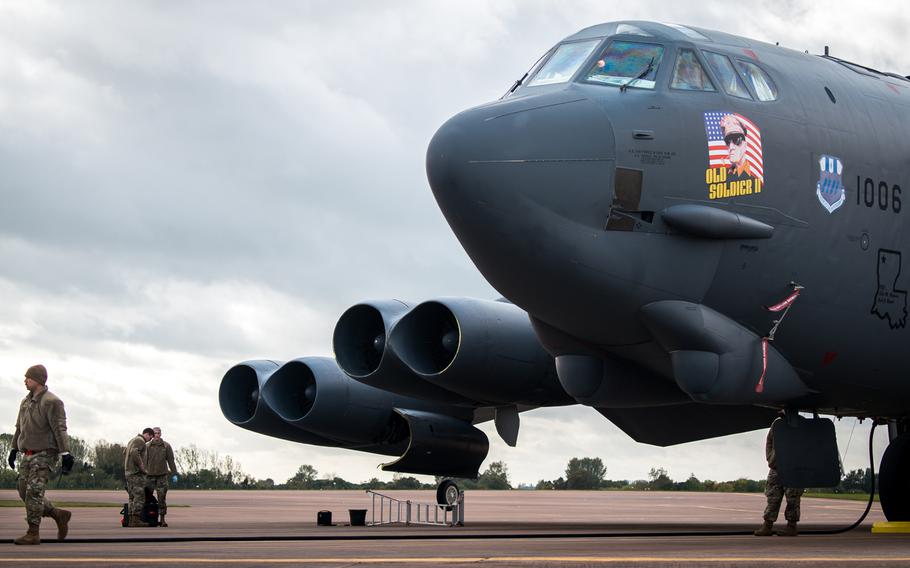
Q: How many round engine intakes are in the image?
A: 4